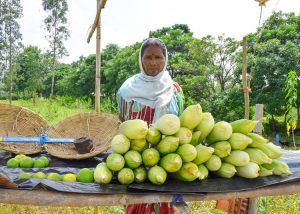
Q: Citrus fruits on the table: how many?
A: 10